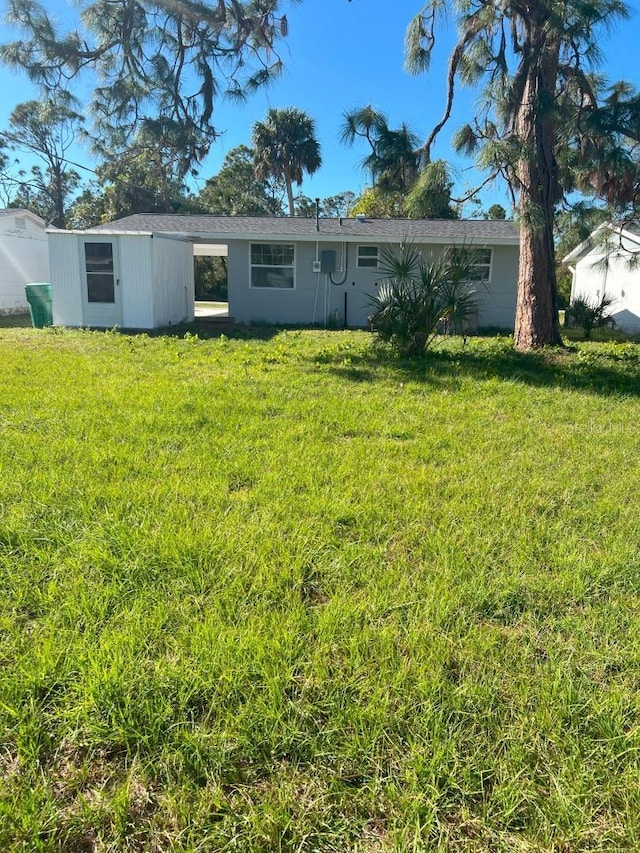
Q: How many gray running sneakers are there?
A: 0